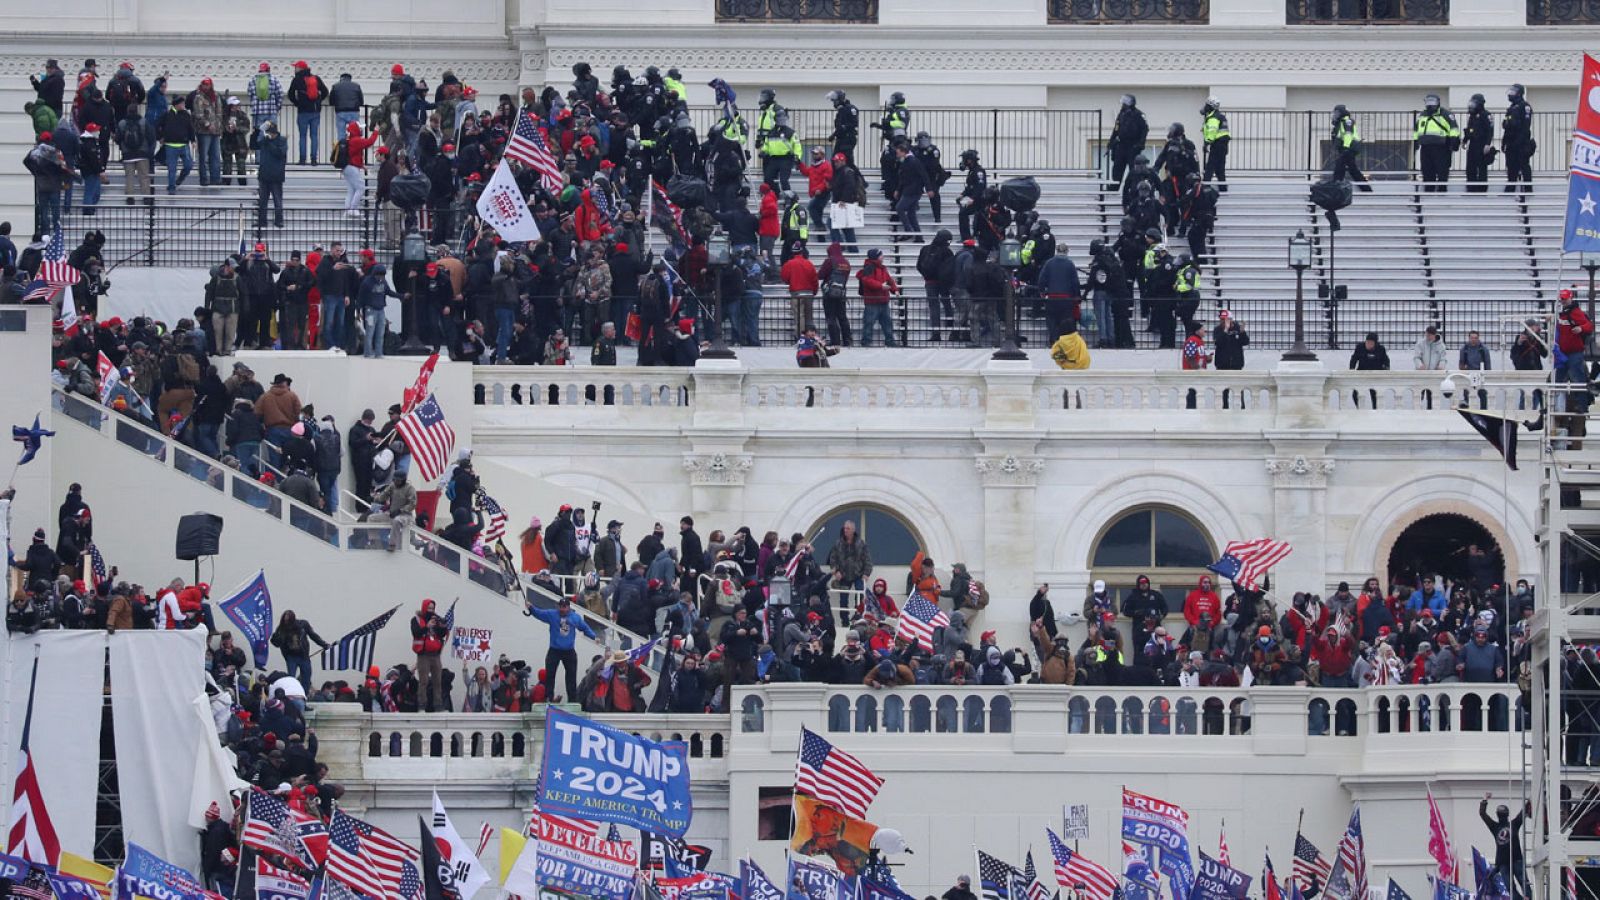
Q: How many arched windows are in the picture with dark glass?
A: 2